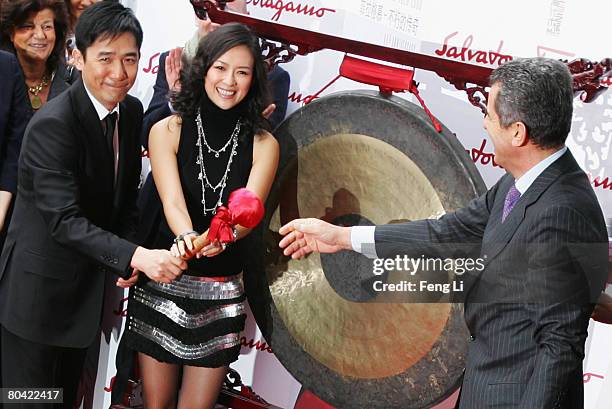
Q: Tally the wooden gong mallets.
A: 1